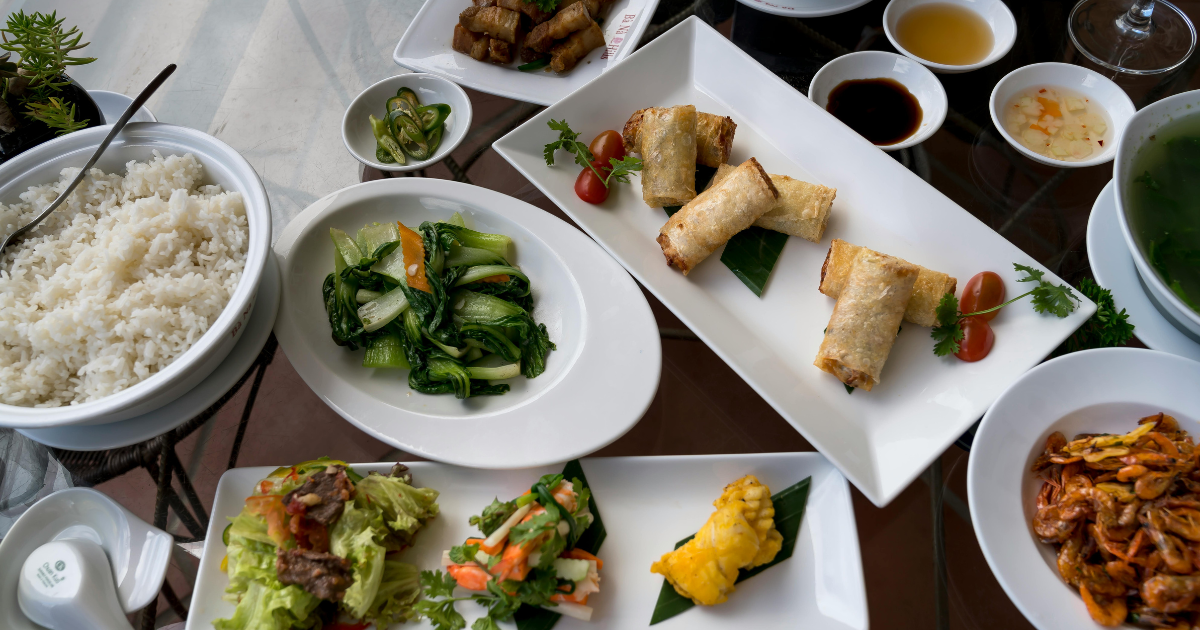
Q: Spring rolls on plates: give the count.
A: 6